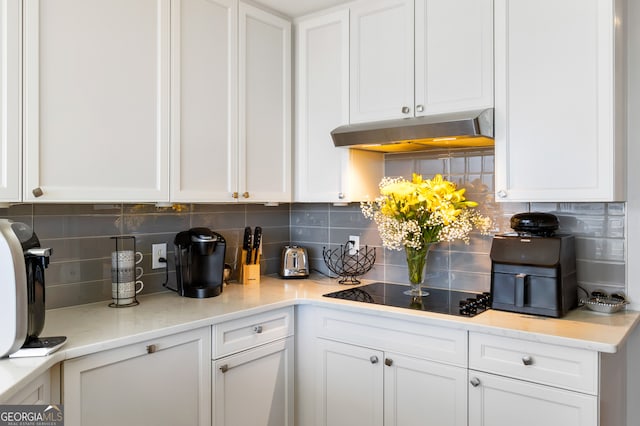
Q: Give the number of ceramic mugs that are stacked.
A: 3